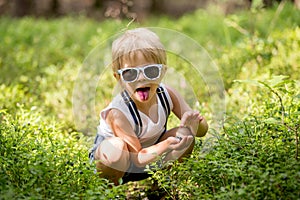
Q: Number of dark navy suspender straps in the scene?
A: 2